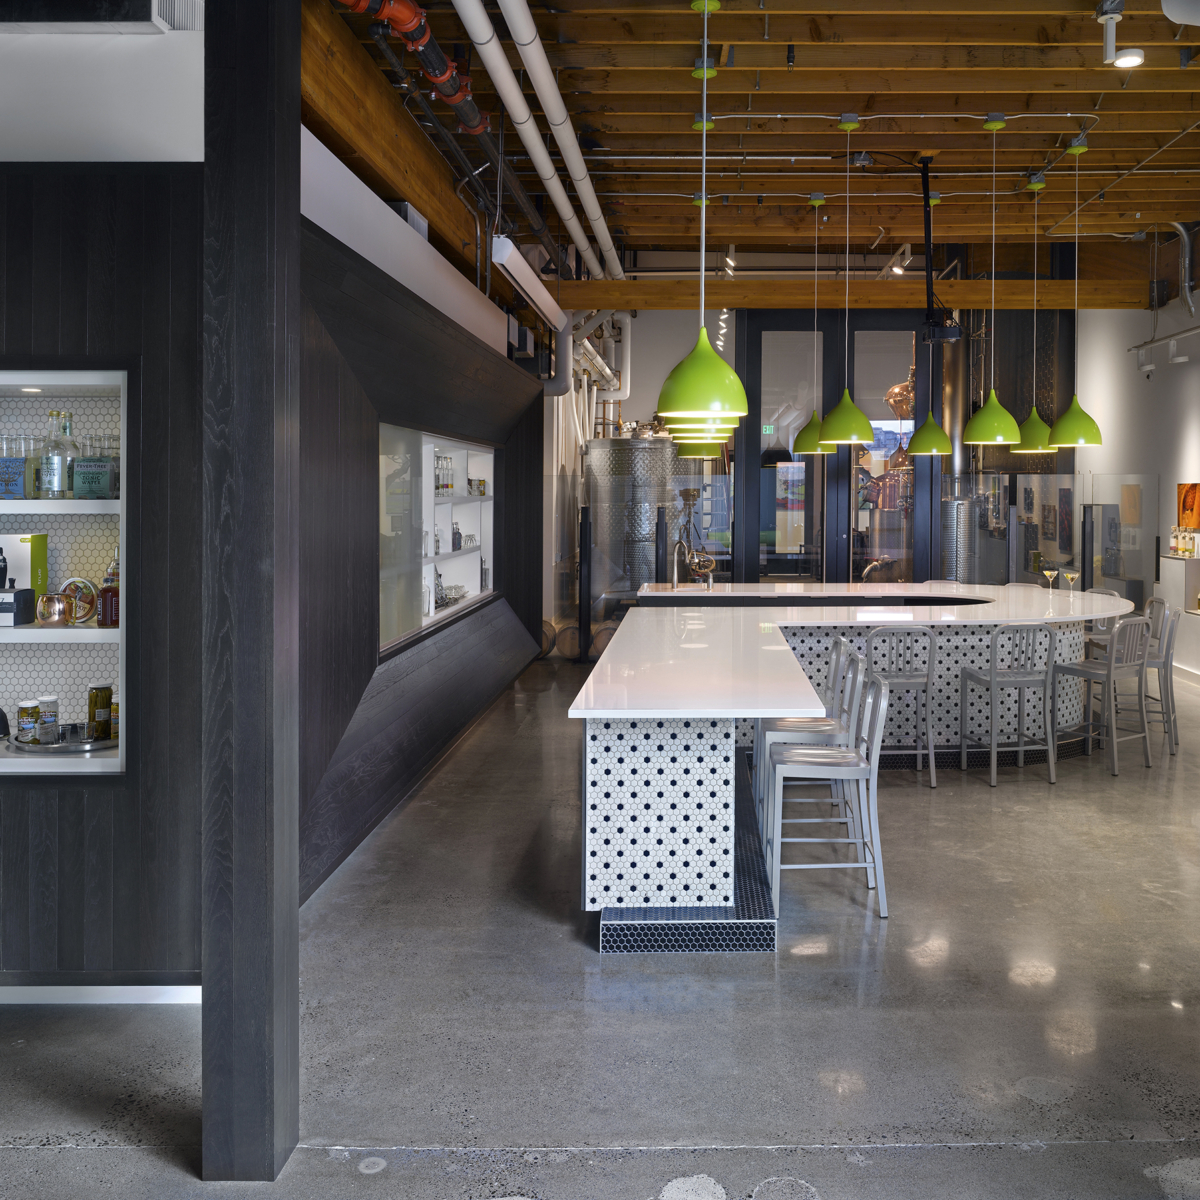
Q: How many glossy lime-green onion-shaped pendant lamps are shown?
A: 11